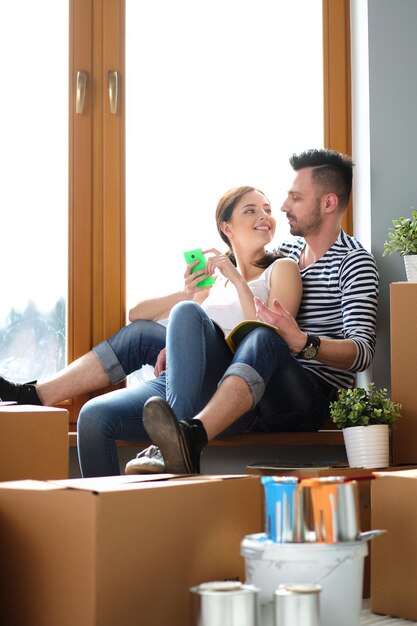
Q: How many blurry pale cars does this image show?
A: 0